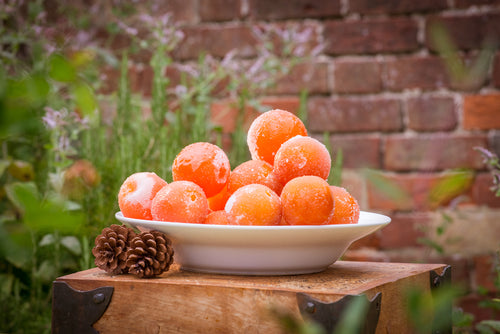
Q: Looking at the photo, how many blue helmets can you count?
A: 0